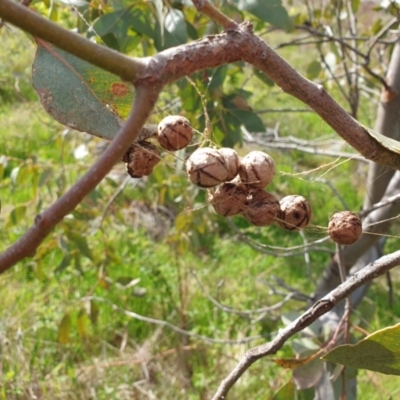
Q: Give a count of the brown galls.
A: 9